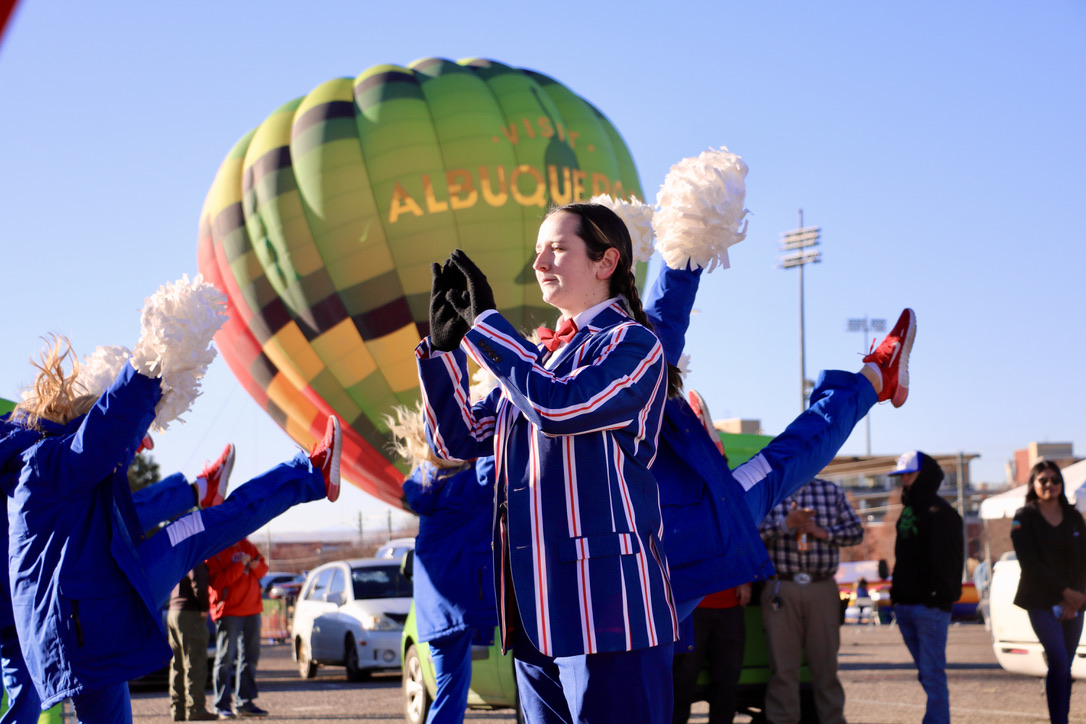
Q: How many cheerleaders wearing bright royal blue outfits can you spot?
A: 4